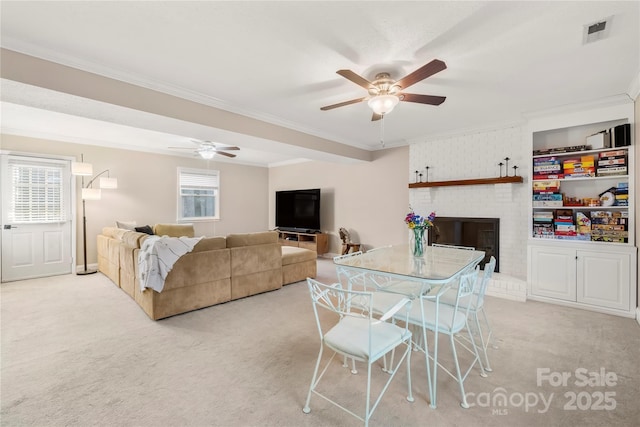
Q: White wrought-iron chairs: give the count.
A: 6